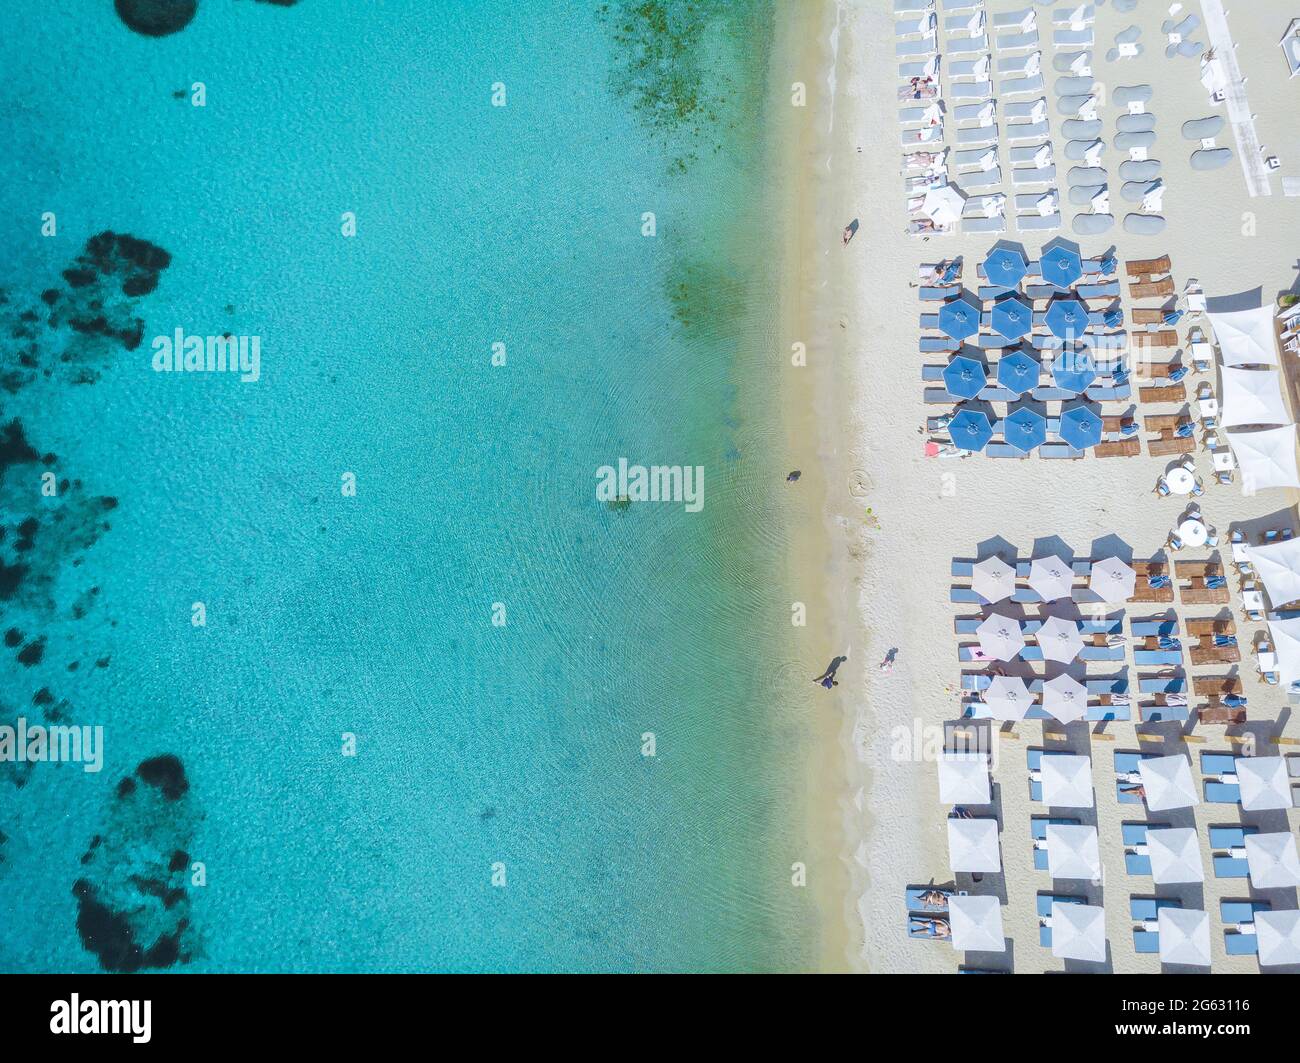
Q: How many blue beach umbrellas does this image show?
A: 11